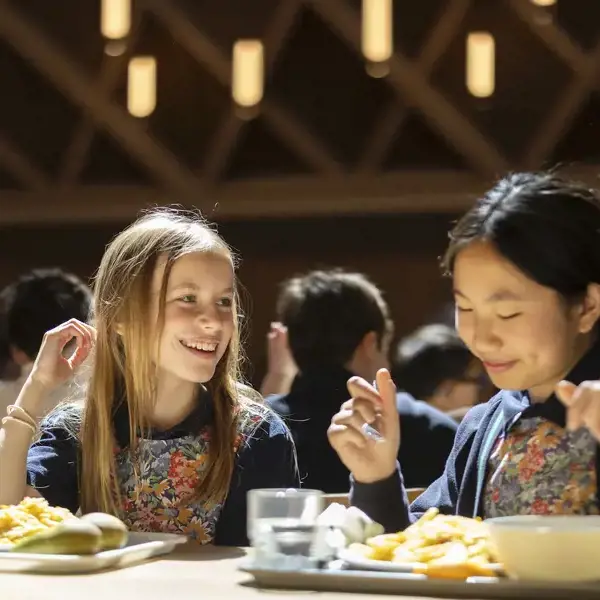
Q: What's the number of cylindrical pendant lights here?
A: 6